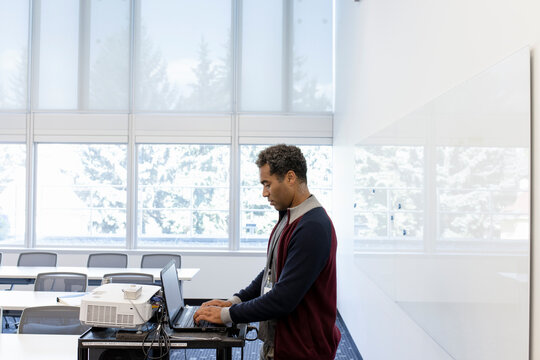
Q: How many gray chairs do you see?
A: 6